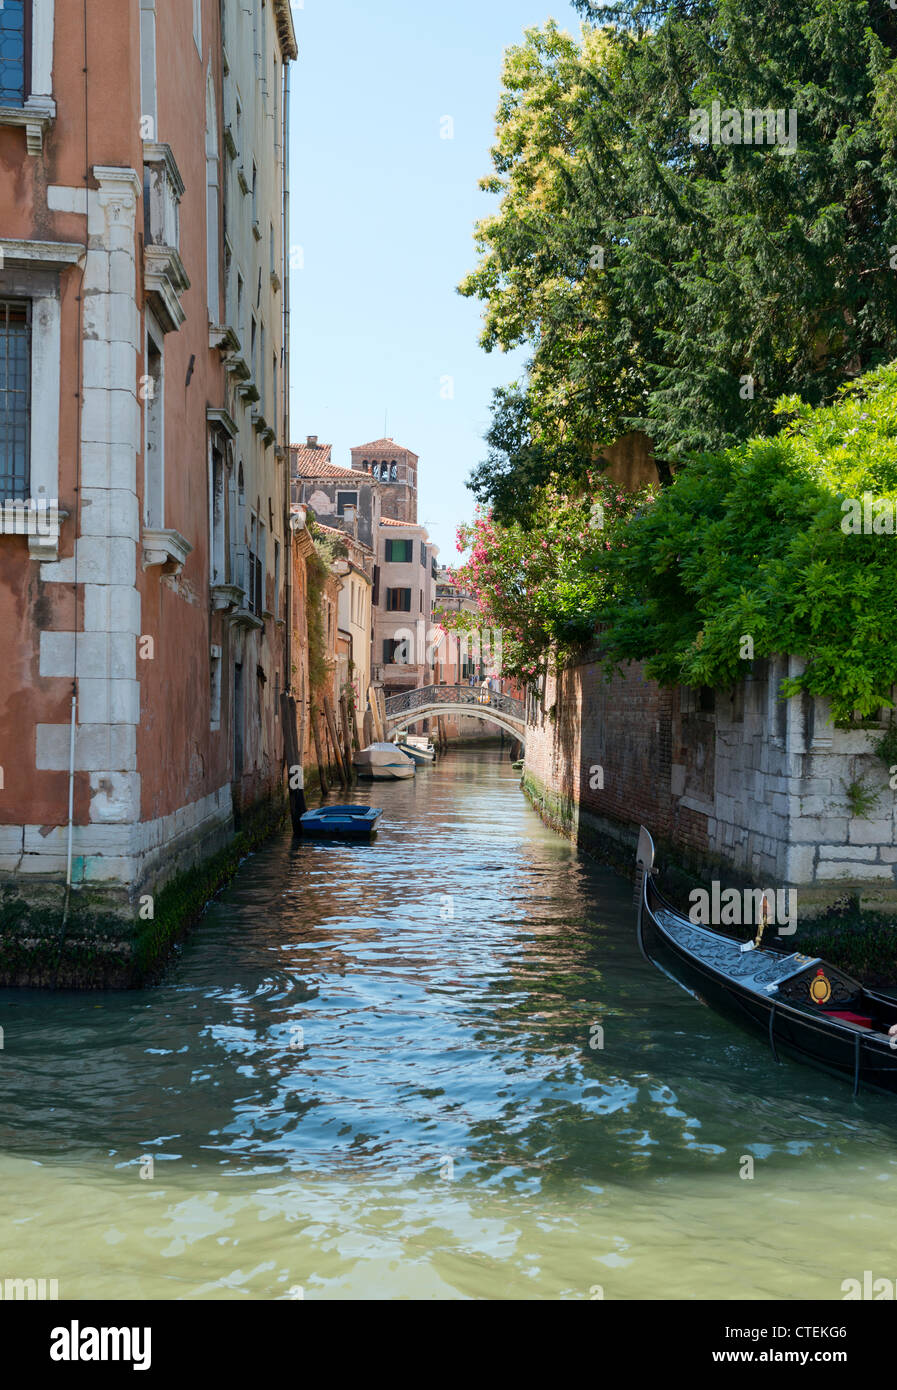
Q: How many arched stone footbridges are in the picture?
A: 1